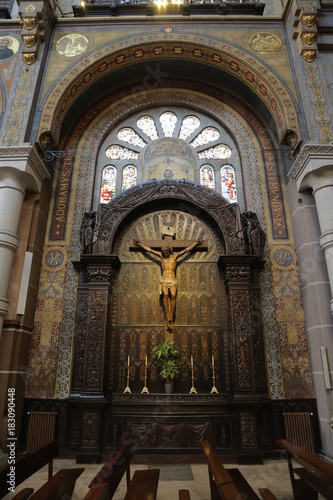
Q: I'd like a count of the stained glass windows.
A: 11